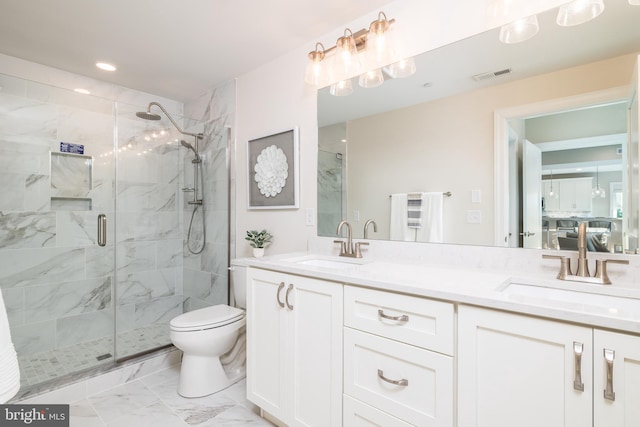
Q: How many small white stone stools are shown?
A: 0